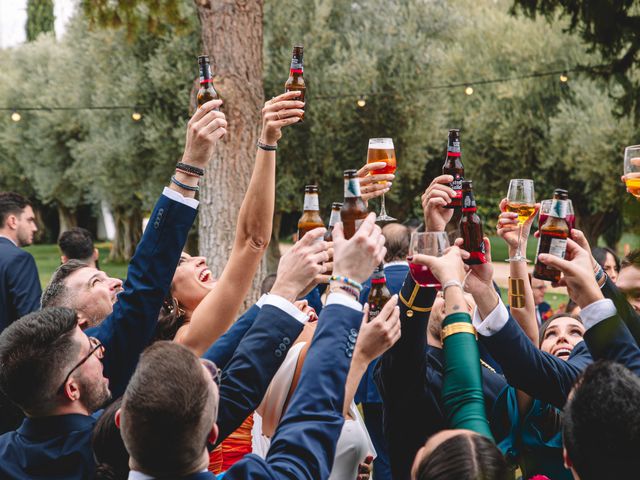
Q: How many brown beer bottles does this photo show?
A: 9